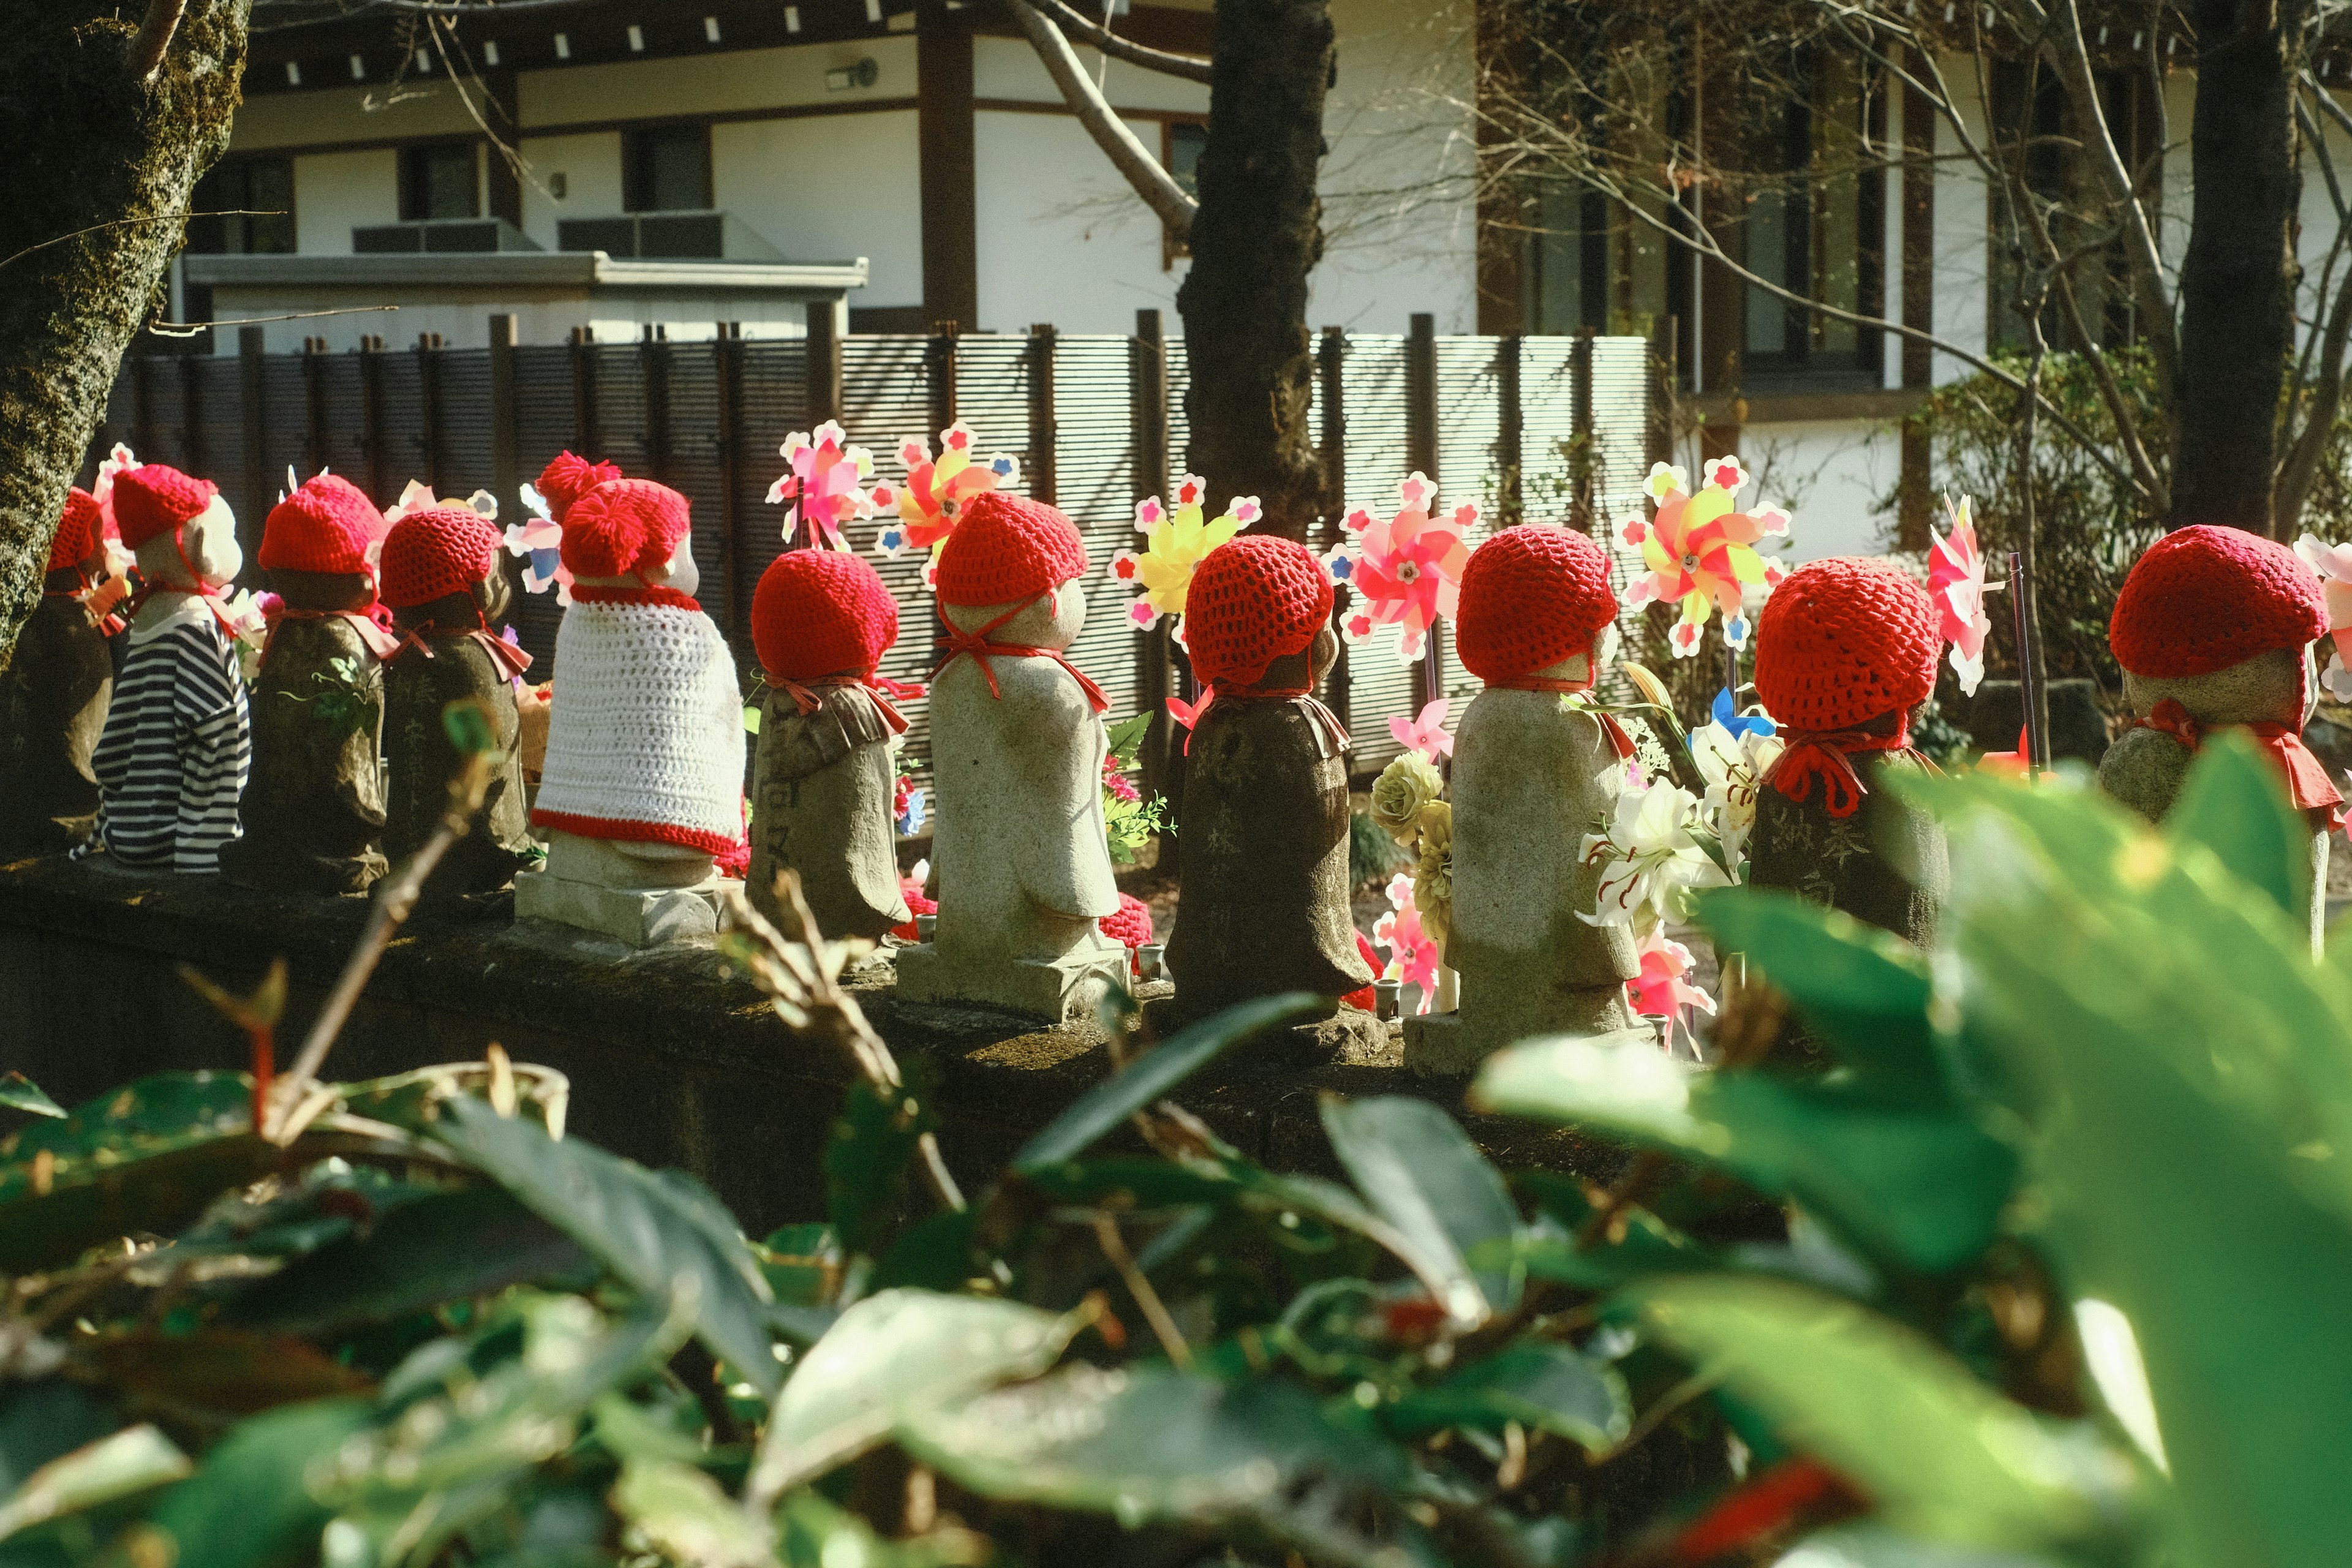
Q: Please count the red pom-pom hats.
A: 1